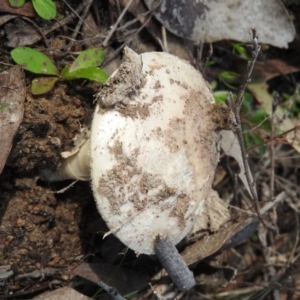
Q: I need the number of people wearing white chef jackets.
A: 0